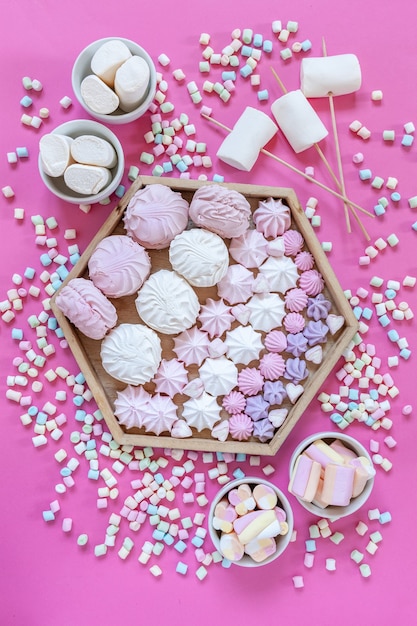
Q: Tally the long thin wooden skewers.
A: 3